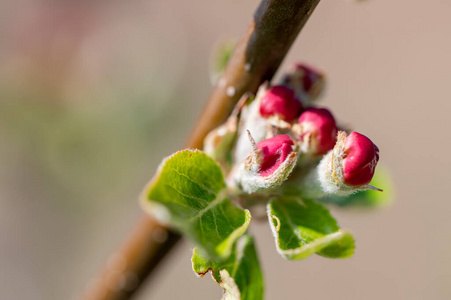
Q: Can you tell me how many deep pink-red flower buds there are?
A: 5